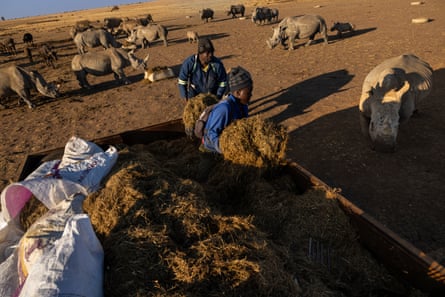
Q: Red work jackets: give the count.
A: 0